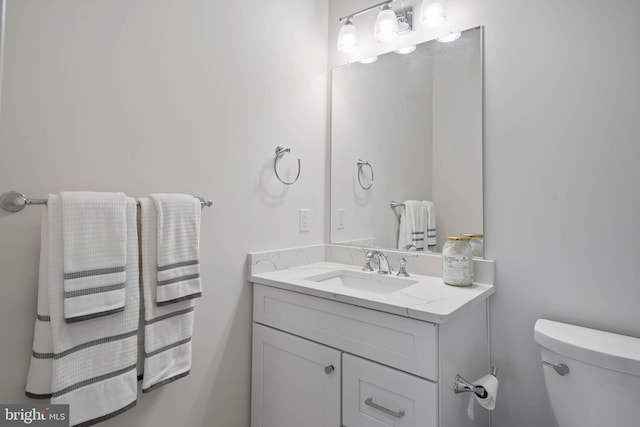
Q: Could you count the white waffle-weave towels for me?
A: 4